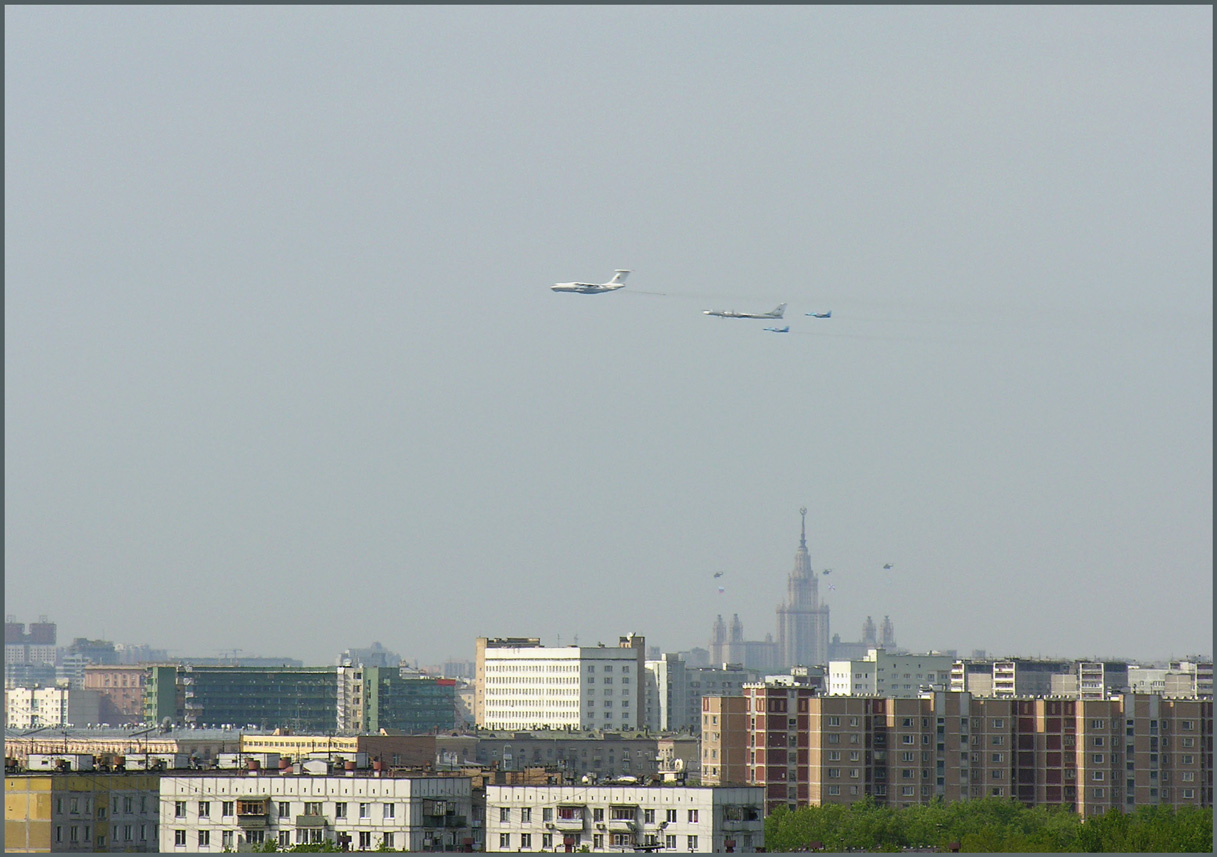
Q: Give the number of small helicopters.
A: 3